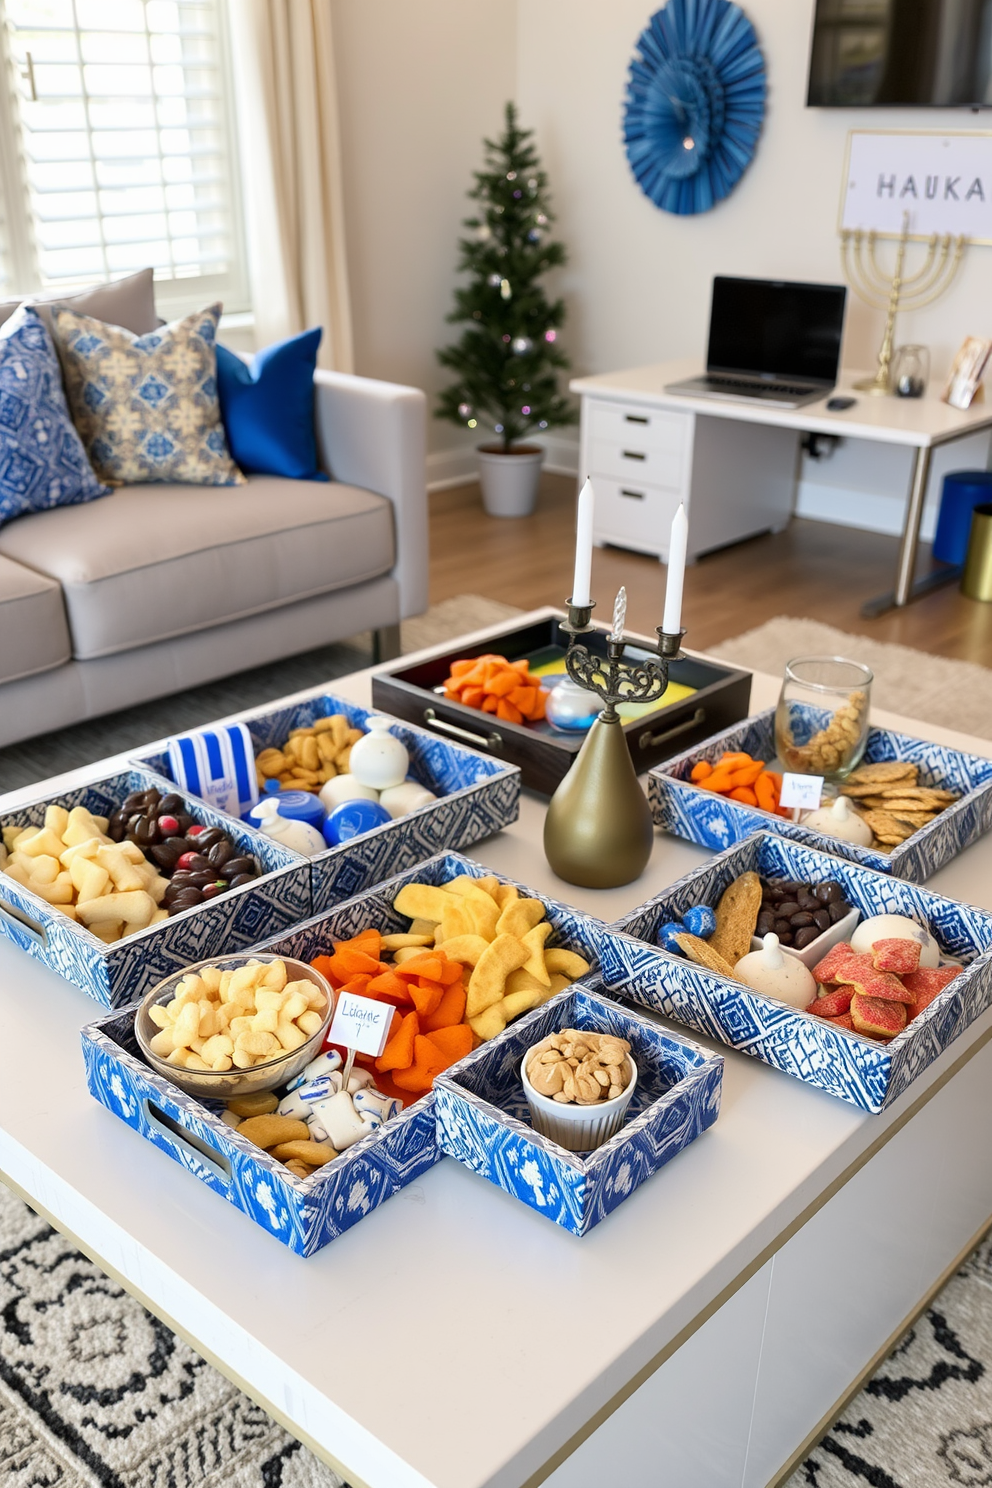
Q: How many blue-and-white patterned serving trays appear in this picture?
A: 6